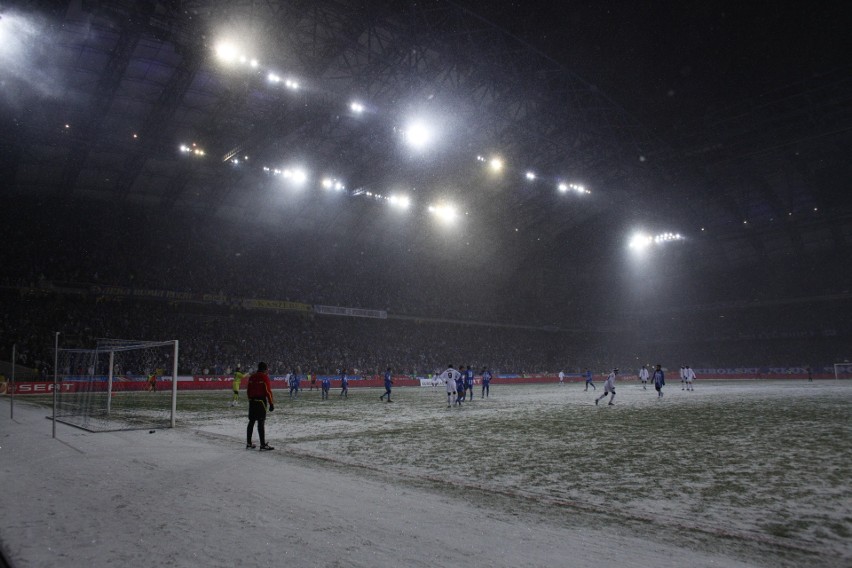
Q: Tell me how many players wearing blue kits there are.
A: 9